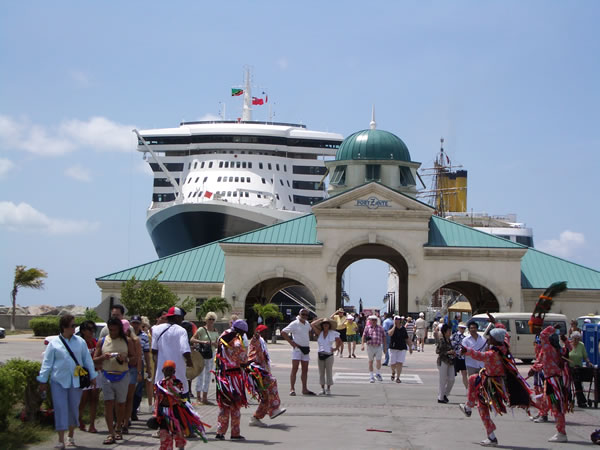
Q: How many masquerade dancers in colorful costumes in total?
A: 6